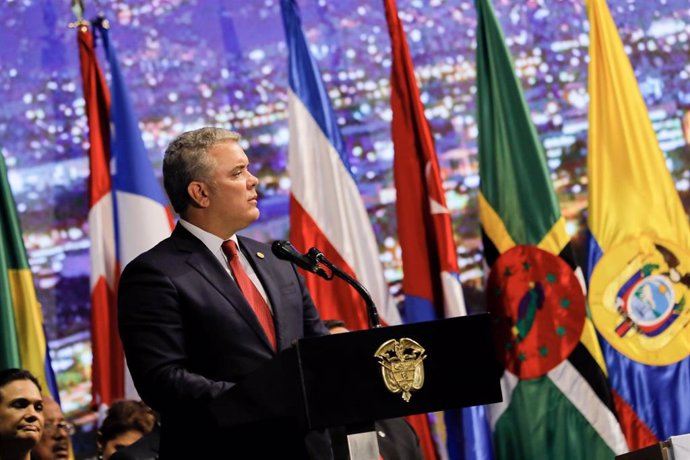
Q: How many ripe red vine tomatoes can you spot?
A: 0